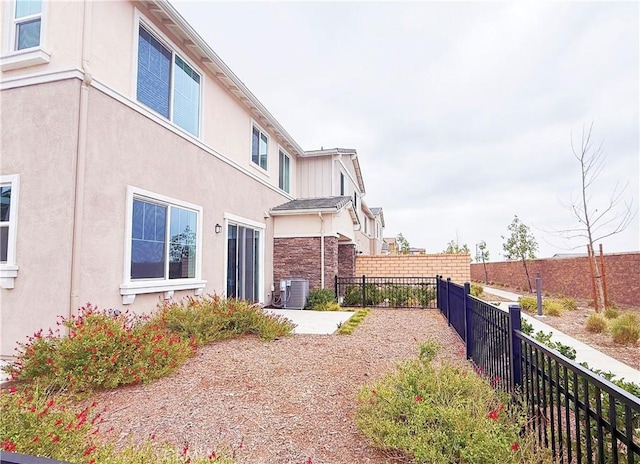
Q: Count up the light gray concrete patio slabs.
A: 1